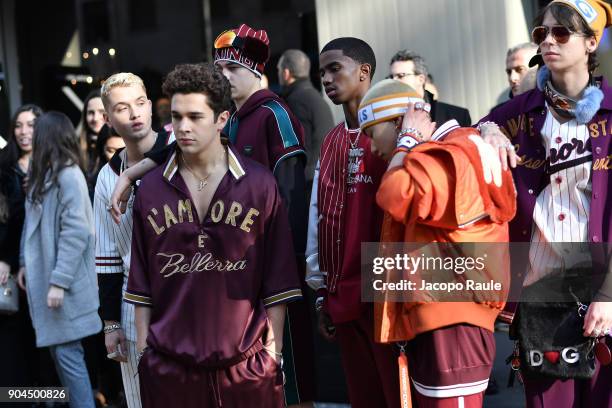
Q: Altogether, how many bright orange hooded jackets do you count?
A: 1